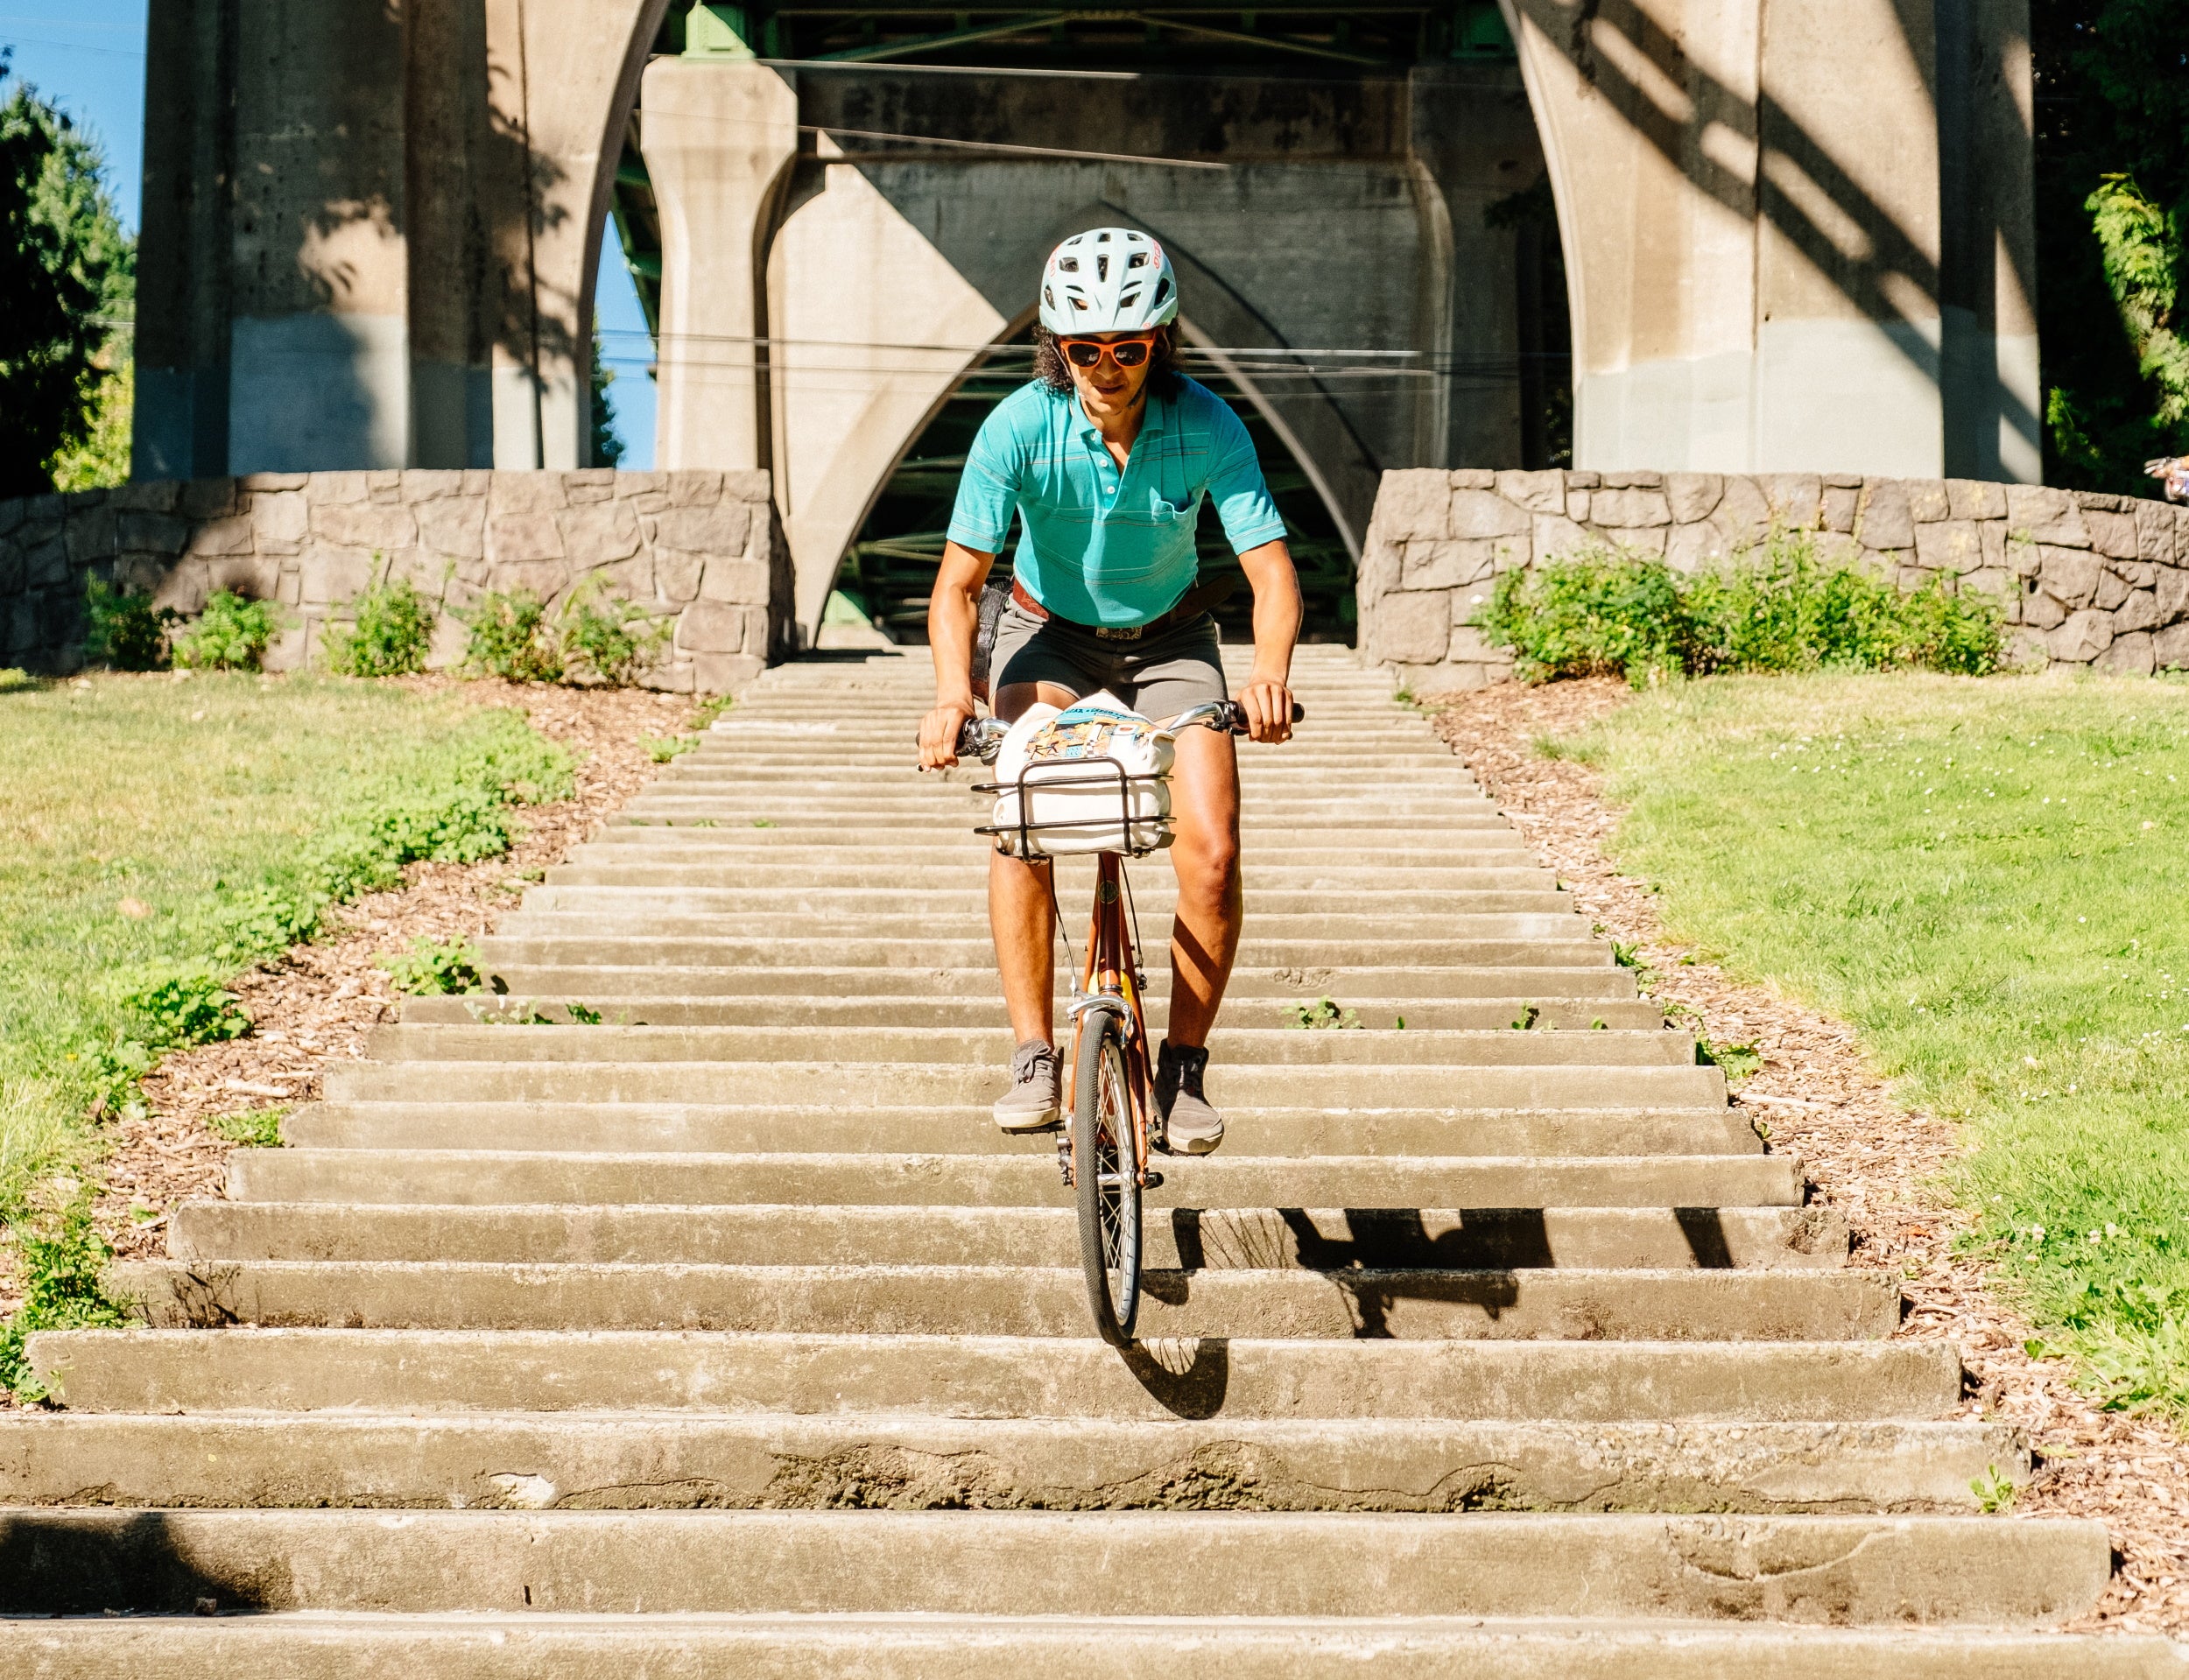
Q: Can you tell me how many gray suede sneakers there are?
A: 2